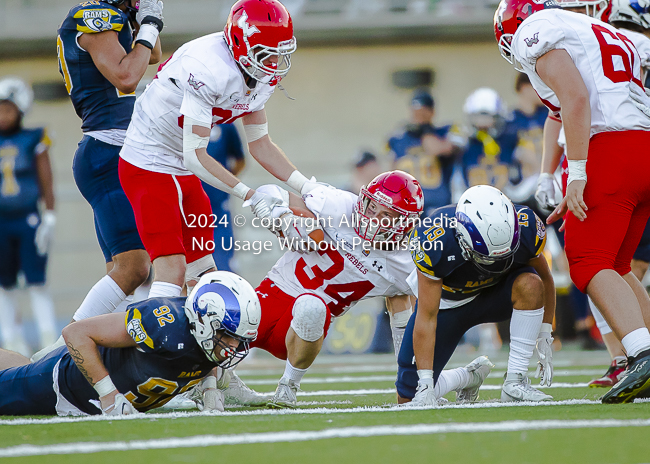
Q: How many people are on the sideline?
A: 6